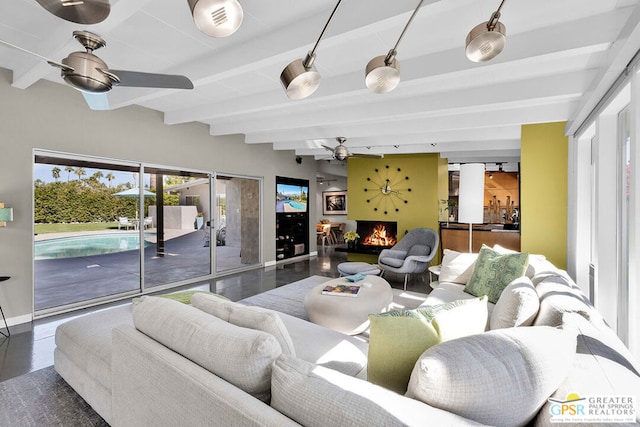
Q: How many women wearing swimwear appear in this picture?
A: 0